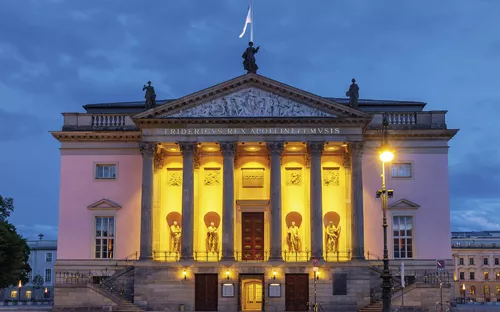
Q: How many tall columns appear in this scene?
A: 6